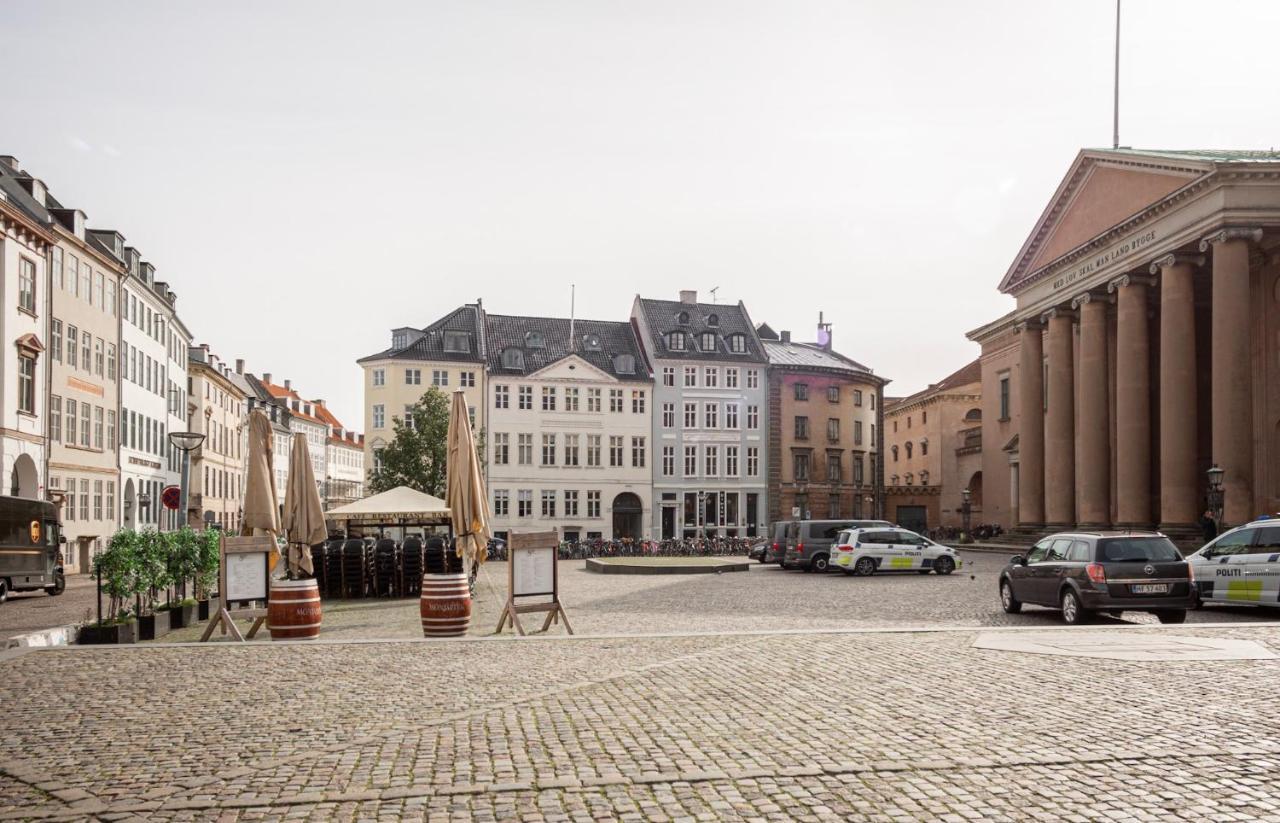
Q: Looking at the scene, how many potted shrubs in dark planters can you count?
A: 4